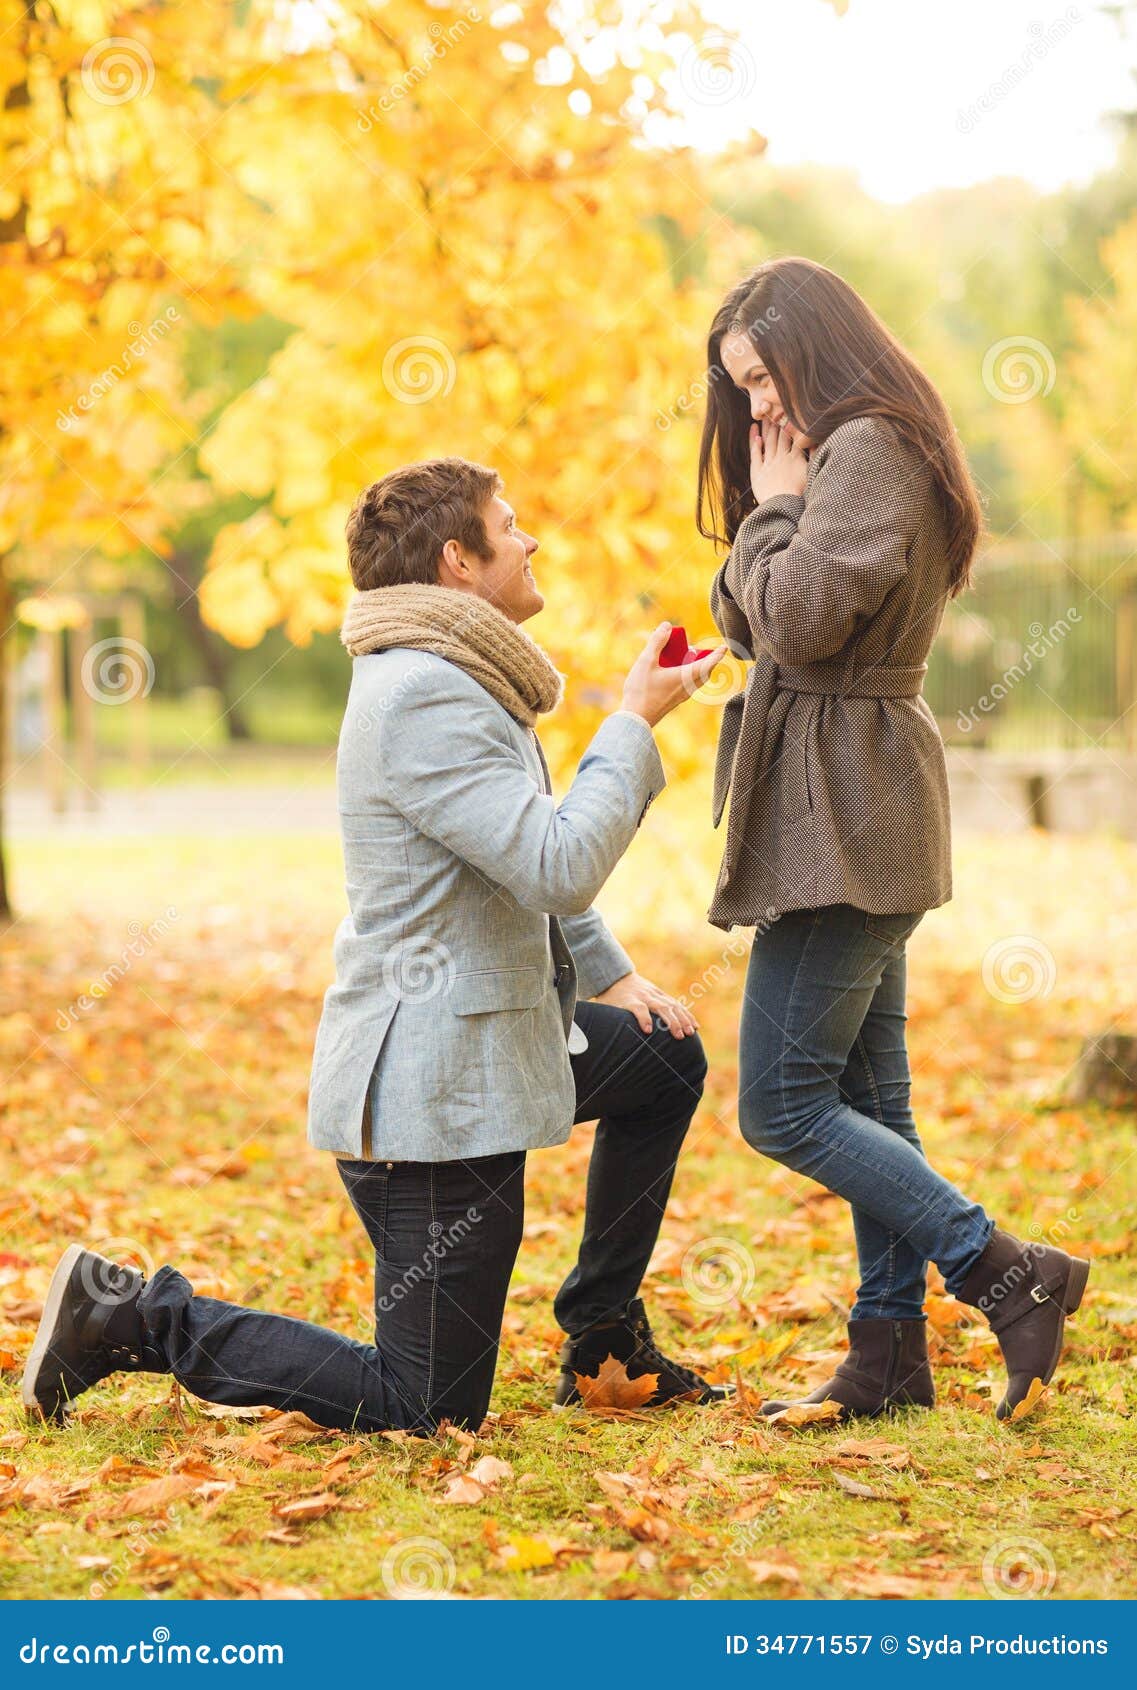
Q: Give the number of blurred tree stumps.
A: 1